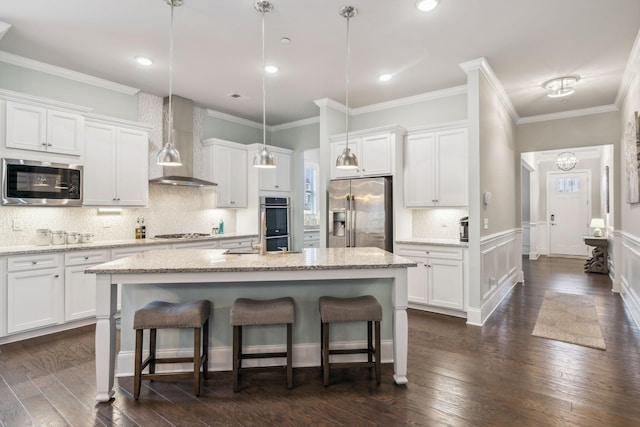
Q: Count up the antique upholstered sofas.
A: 0